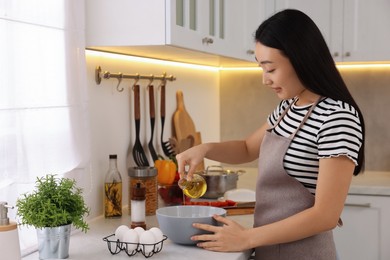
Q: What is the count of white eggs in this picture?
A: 5